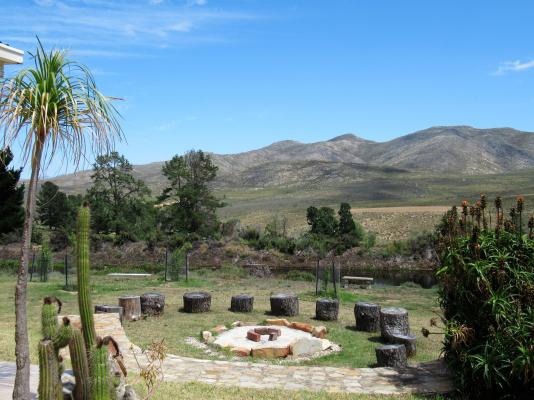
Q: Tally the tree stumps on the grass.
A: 11